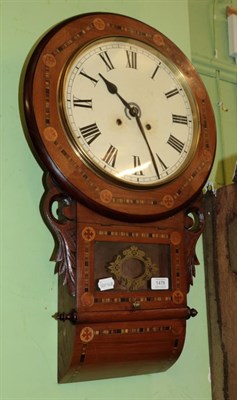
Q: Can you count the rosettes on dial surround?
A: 8